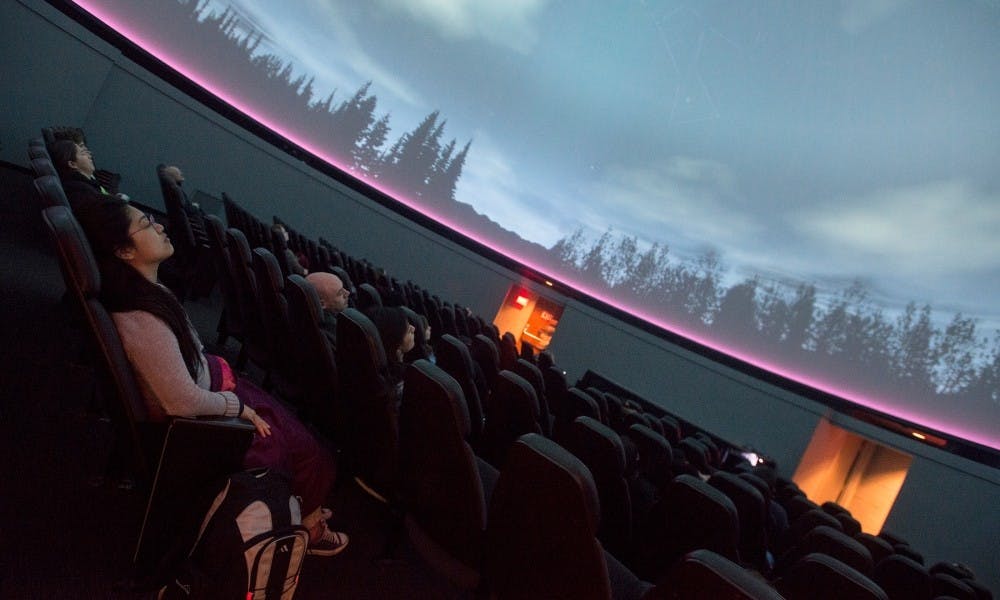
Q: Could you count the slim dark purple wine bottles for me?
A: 0